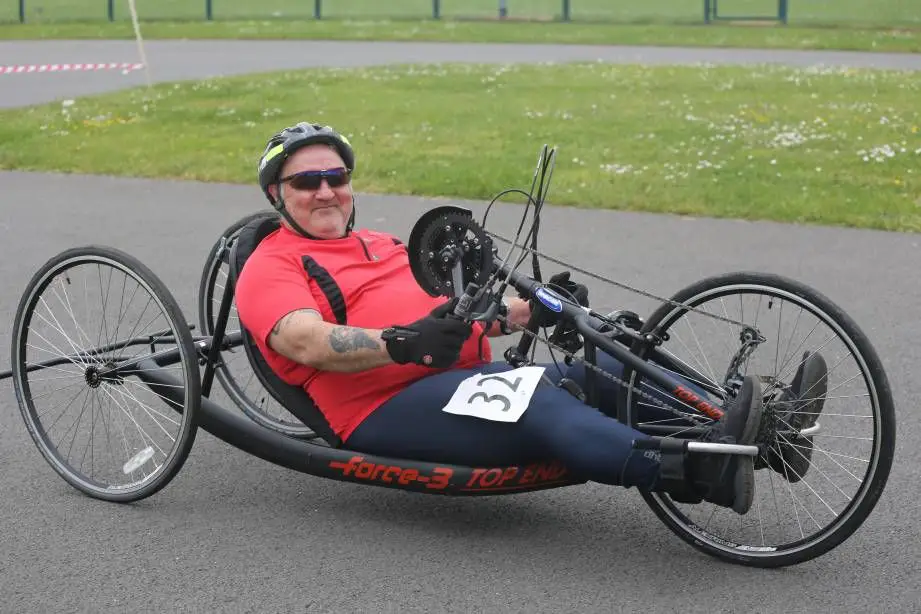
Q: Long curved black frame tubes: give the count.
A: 1